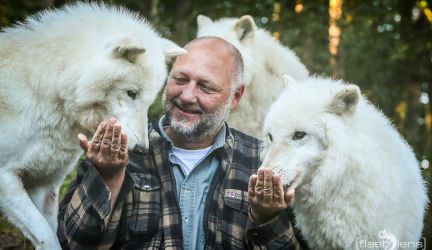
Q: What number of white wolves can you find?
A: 3